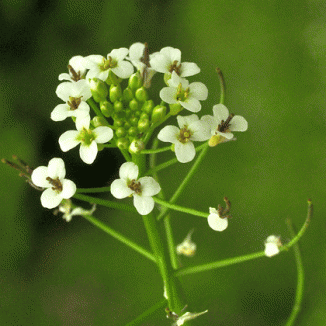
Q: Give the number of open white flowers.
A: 11